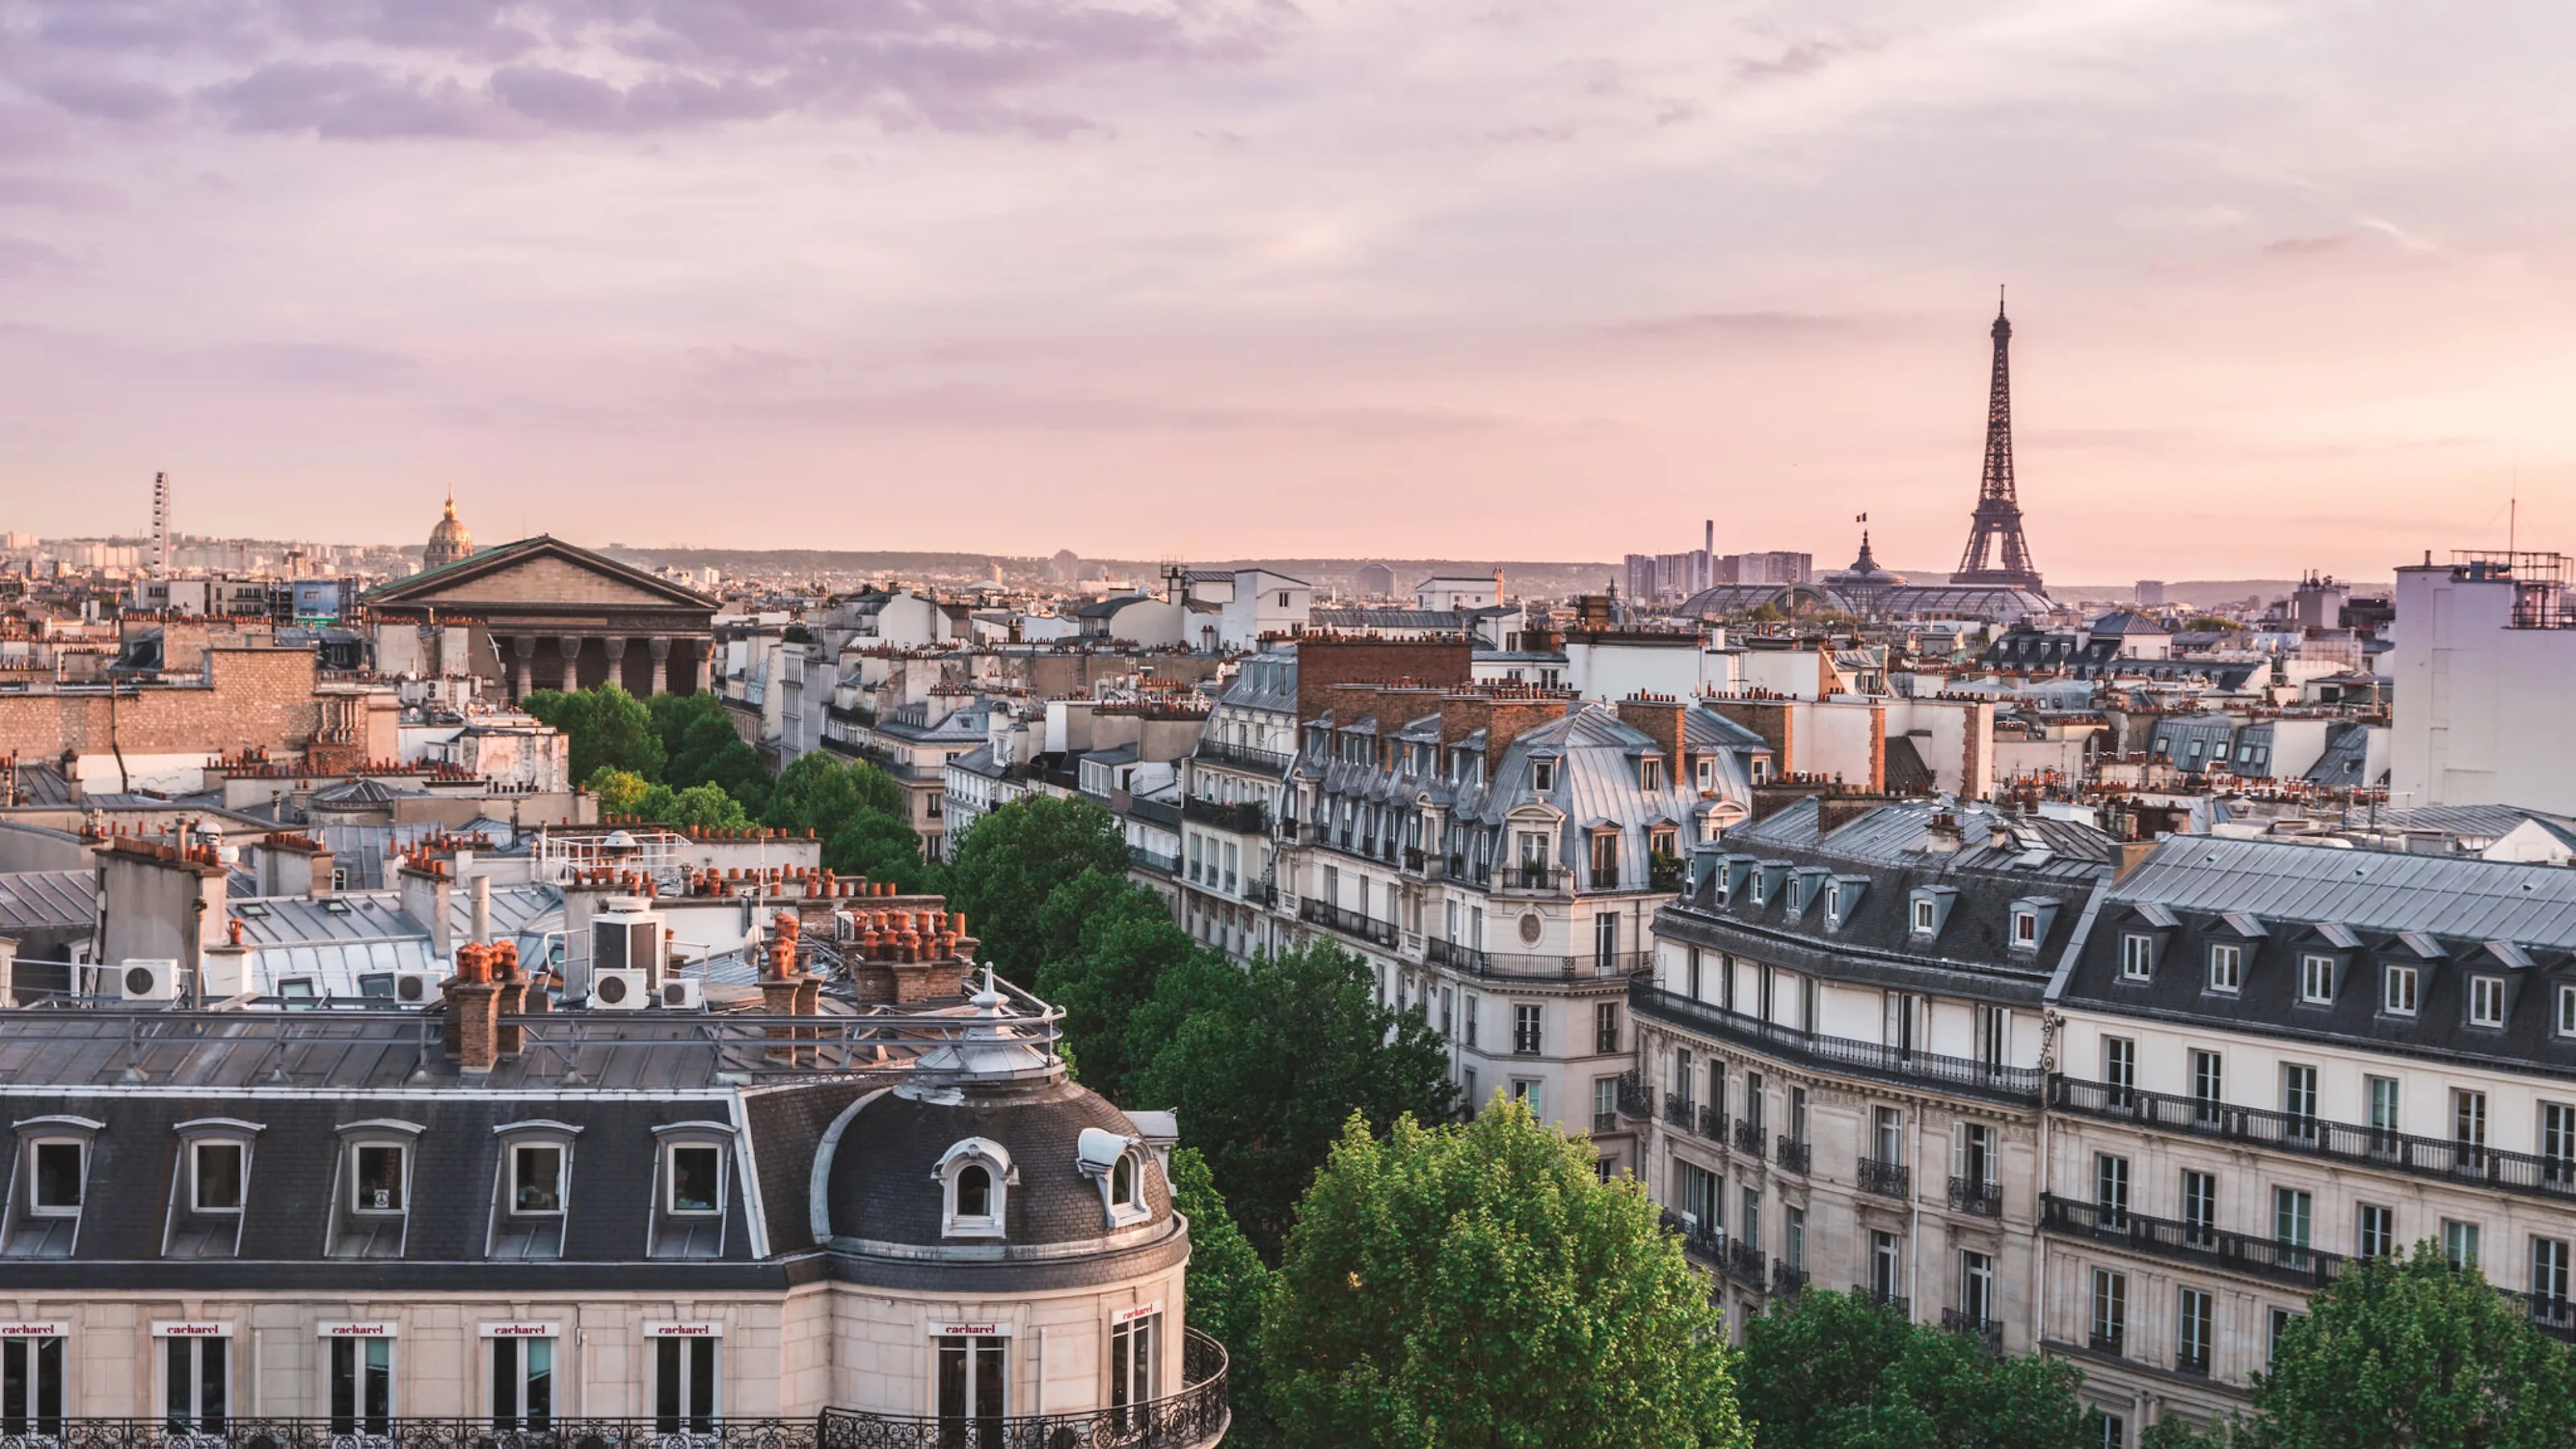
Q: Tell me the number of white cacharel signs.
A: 7